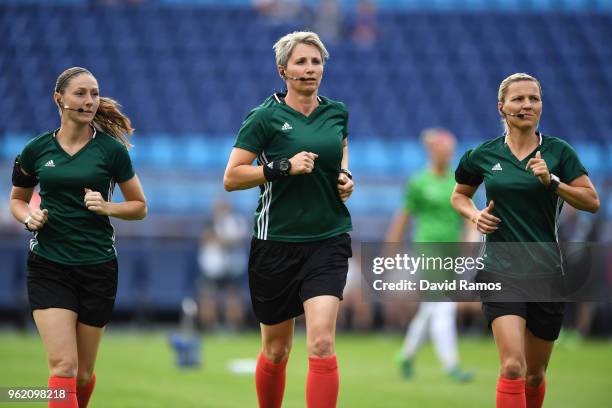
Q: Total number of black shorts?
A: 3